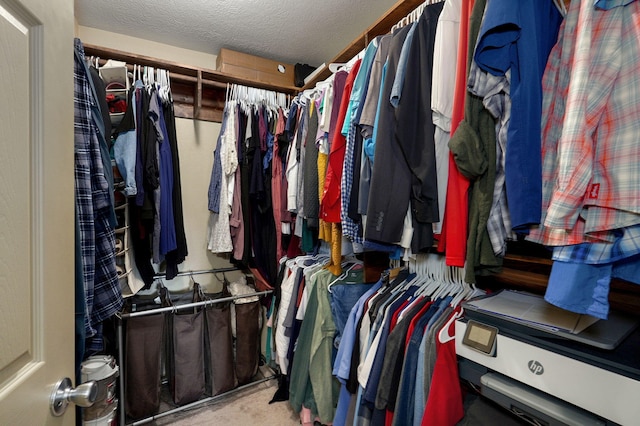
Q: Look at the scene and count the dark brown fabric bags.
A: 4